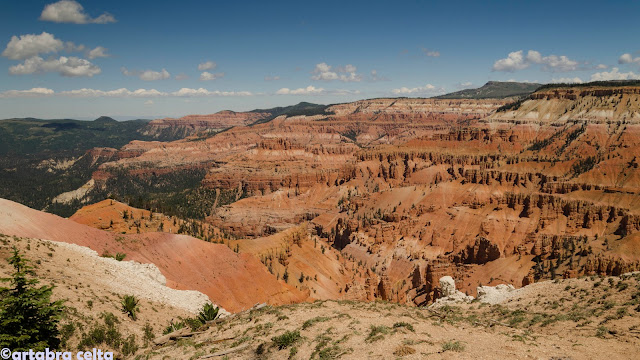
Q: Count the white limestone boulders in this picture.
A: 2